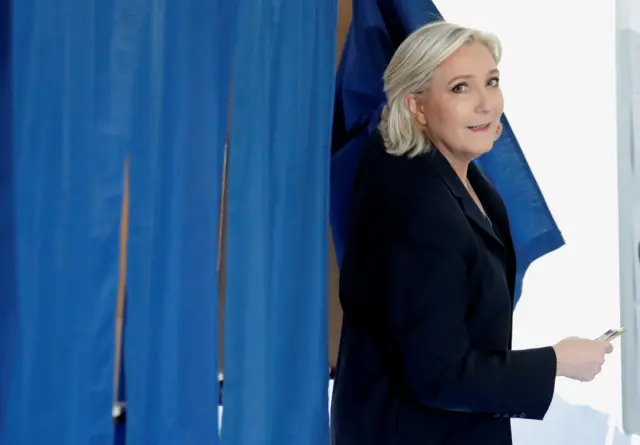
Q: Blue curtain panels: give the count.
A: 4